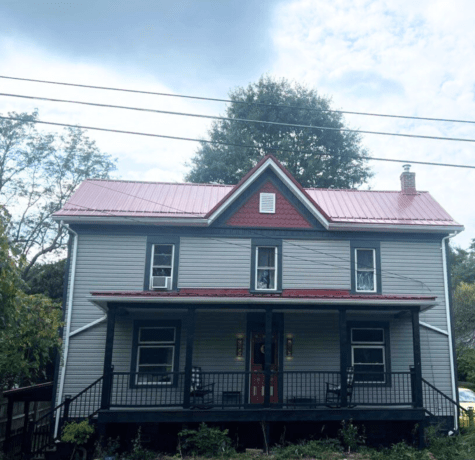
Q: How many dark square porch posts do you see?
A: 5